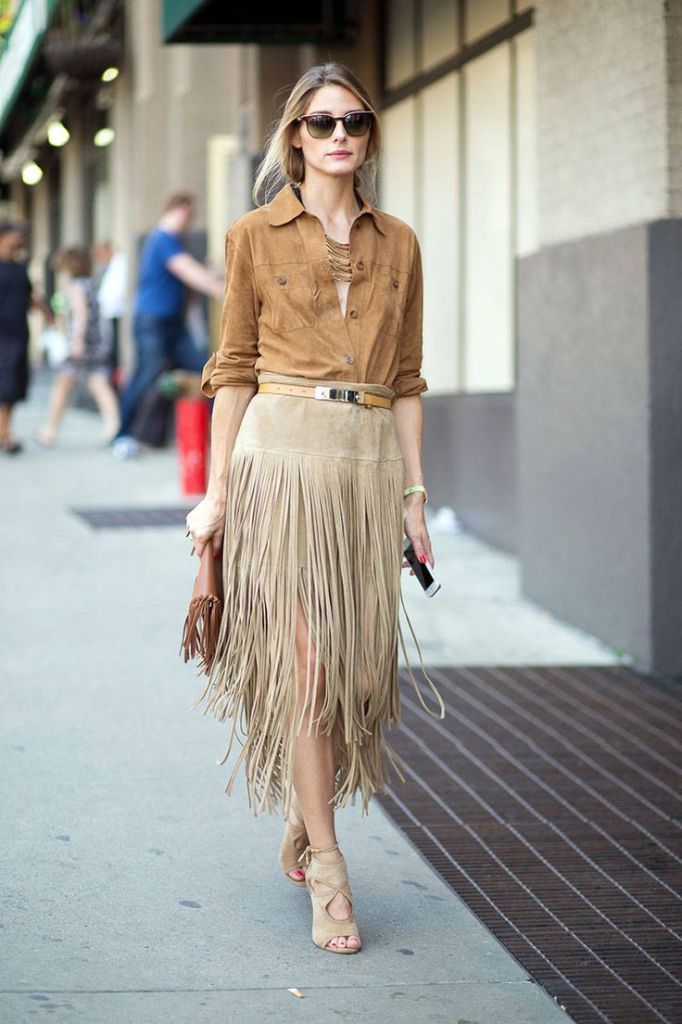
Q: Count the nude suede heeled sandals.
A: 2